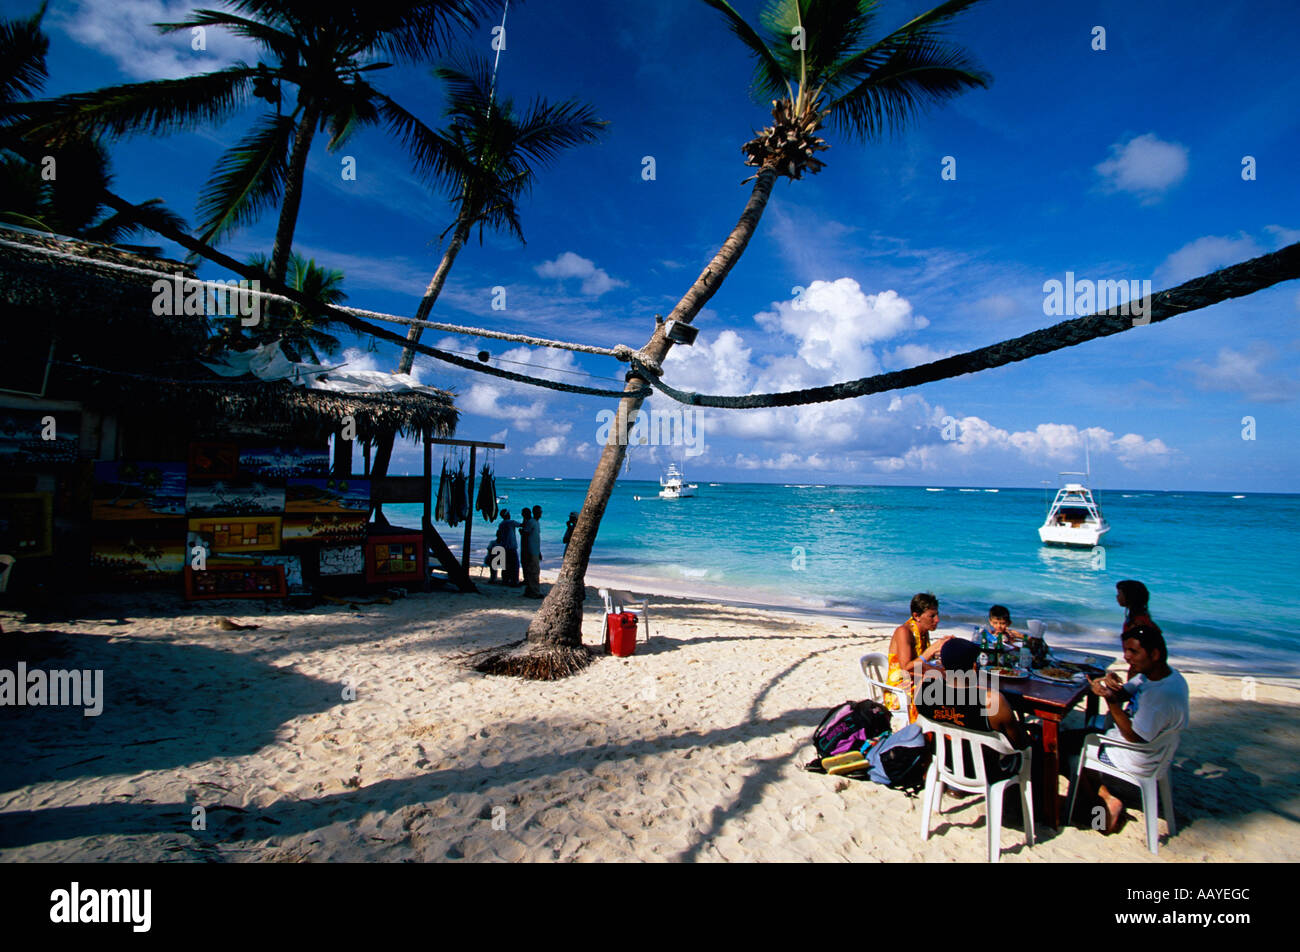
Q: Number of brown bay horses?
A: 0